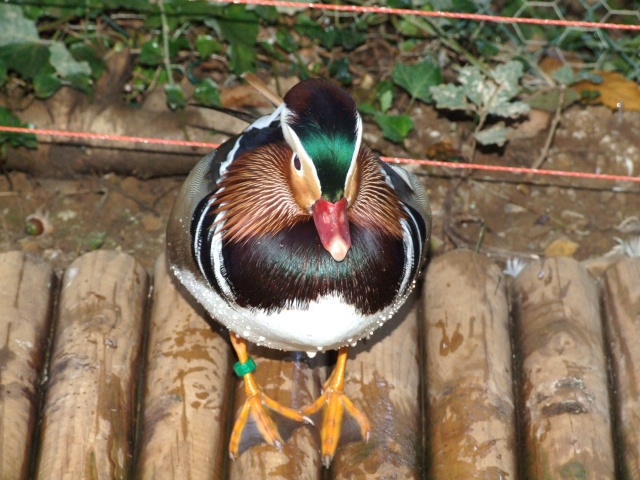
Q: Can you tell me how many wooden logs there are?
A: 8